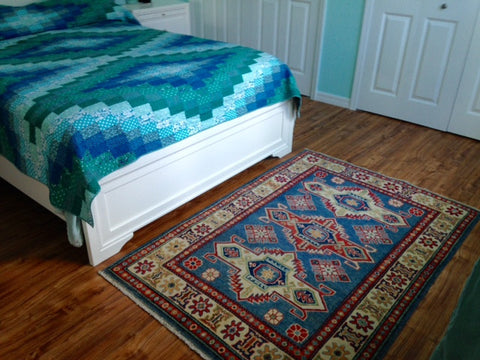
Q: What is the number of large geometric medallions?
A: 3